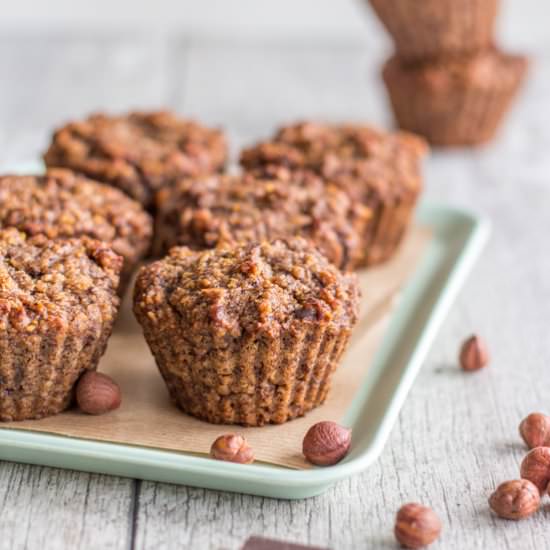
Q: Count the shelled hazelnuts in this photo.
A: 8